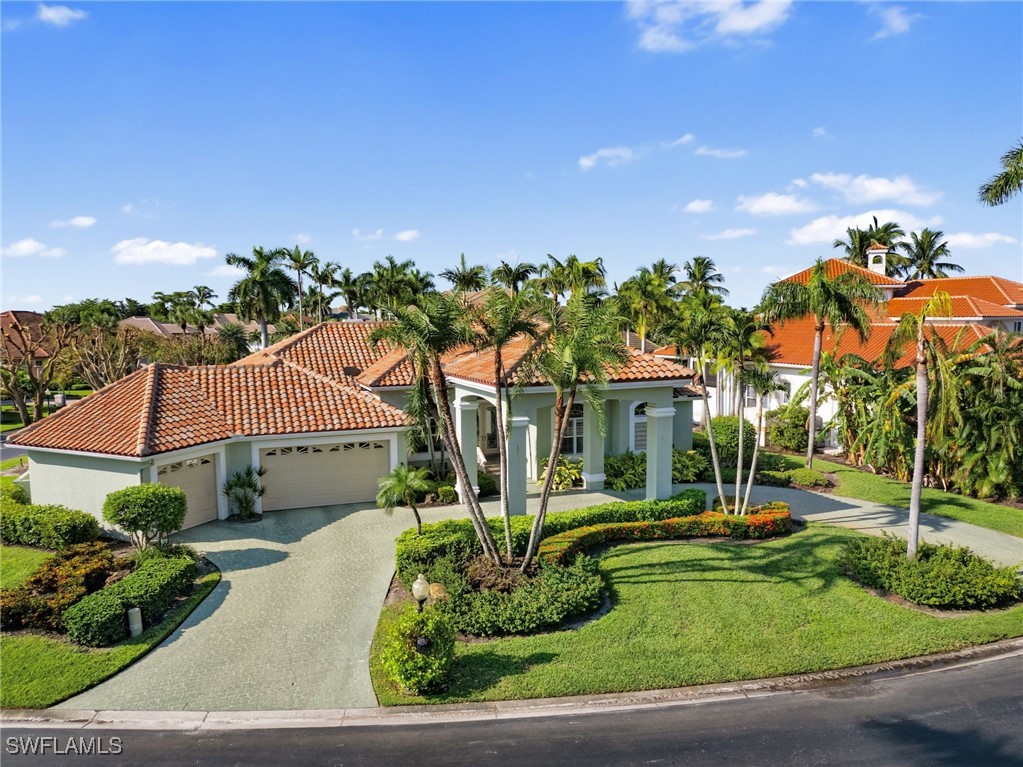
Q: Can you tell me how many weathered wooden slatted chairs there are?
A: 0